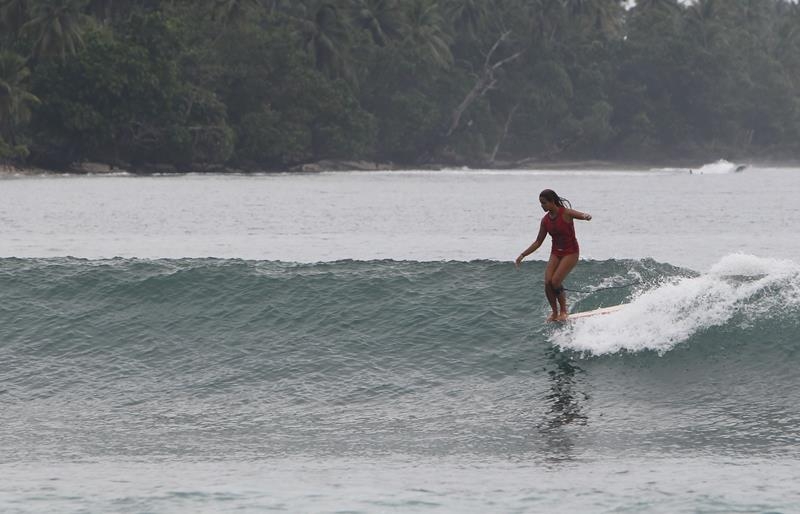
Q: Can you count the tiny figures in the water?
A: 2